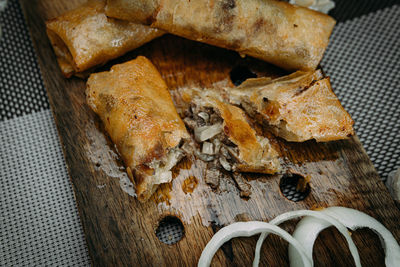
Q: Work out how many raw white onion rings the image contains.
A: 3